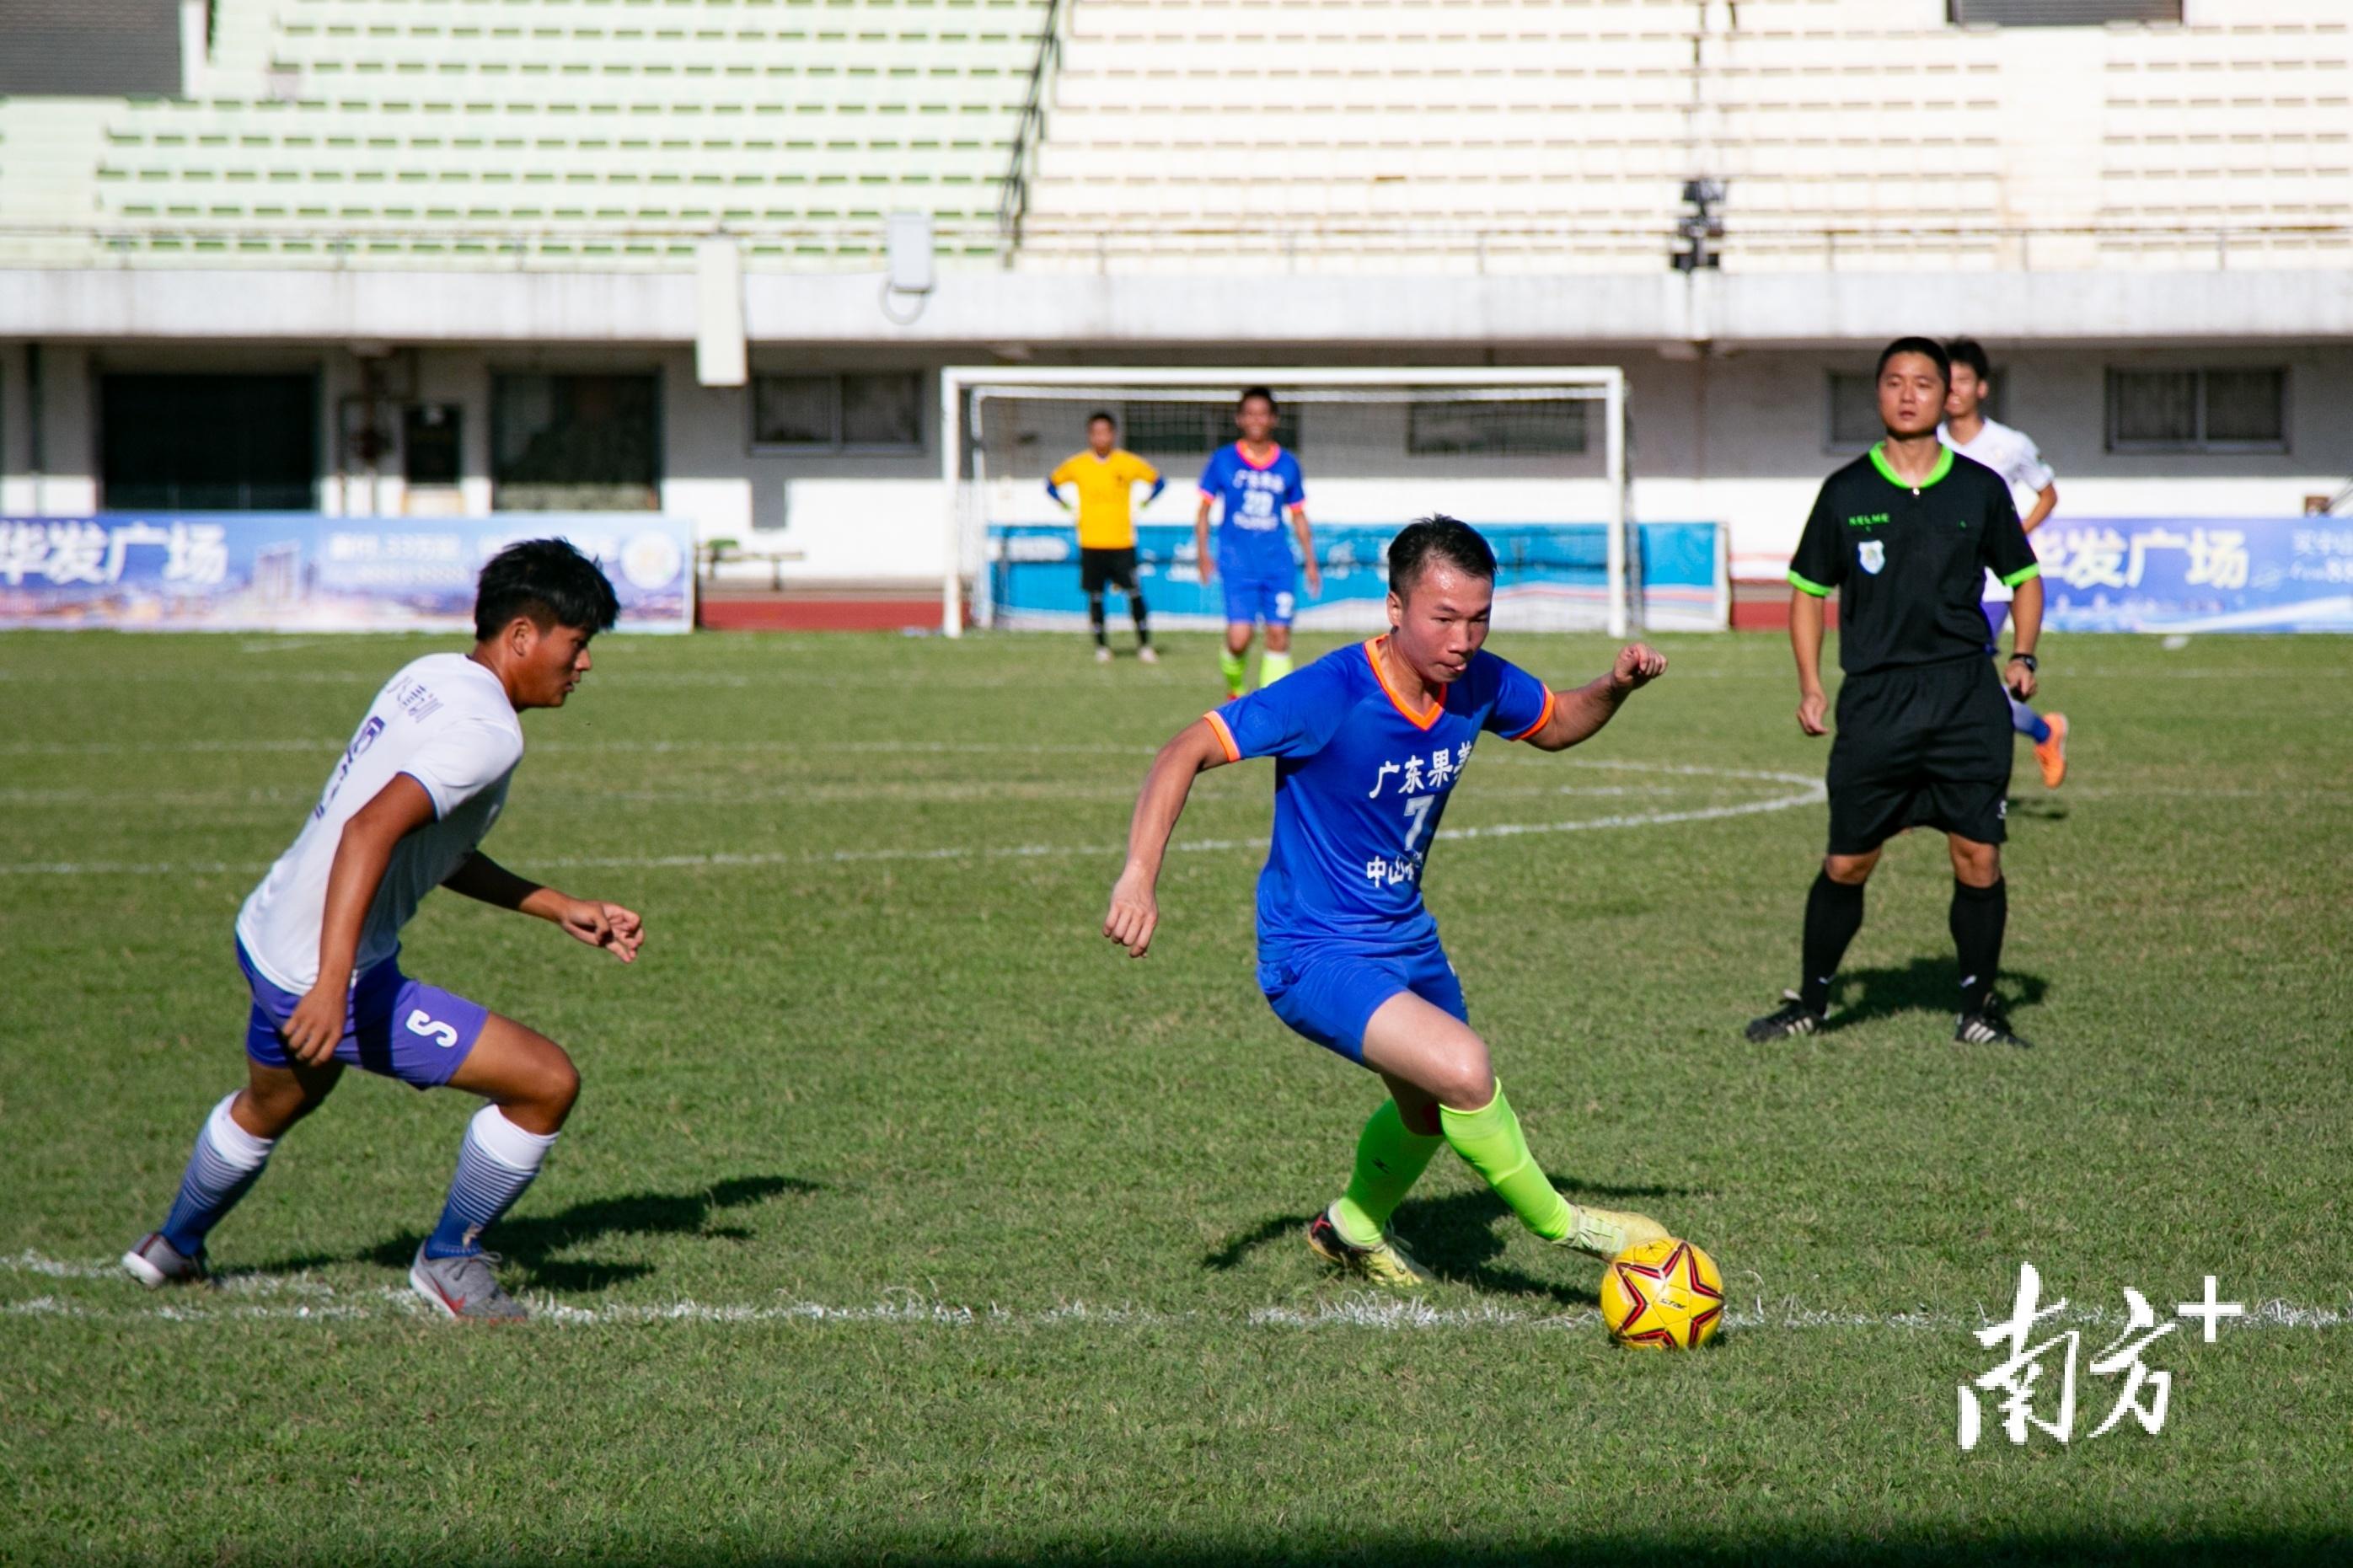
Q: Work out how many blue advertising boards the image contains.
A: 3